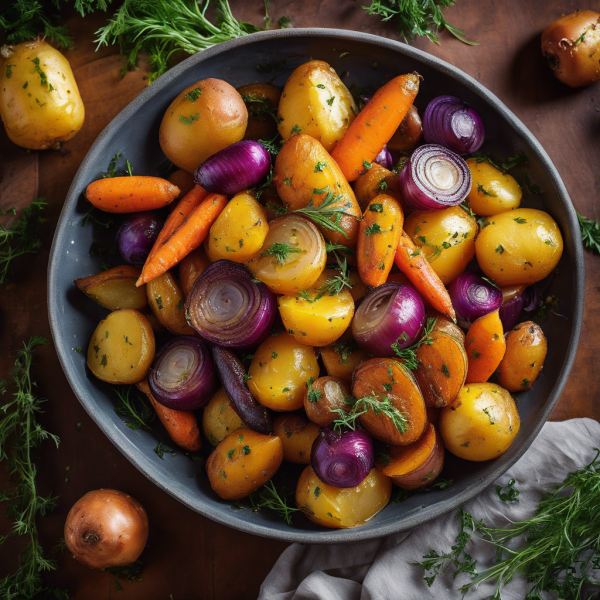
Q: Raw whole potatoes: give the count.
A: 1